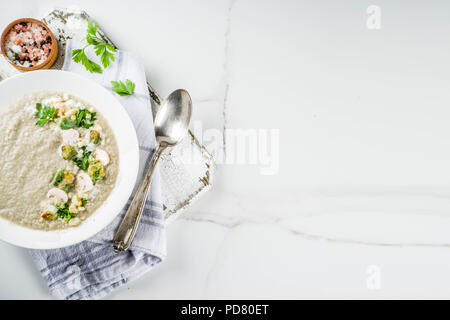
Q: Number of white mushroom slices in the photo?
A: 4